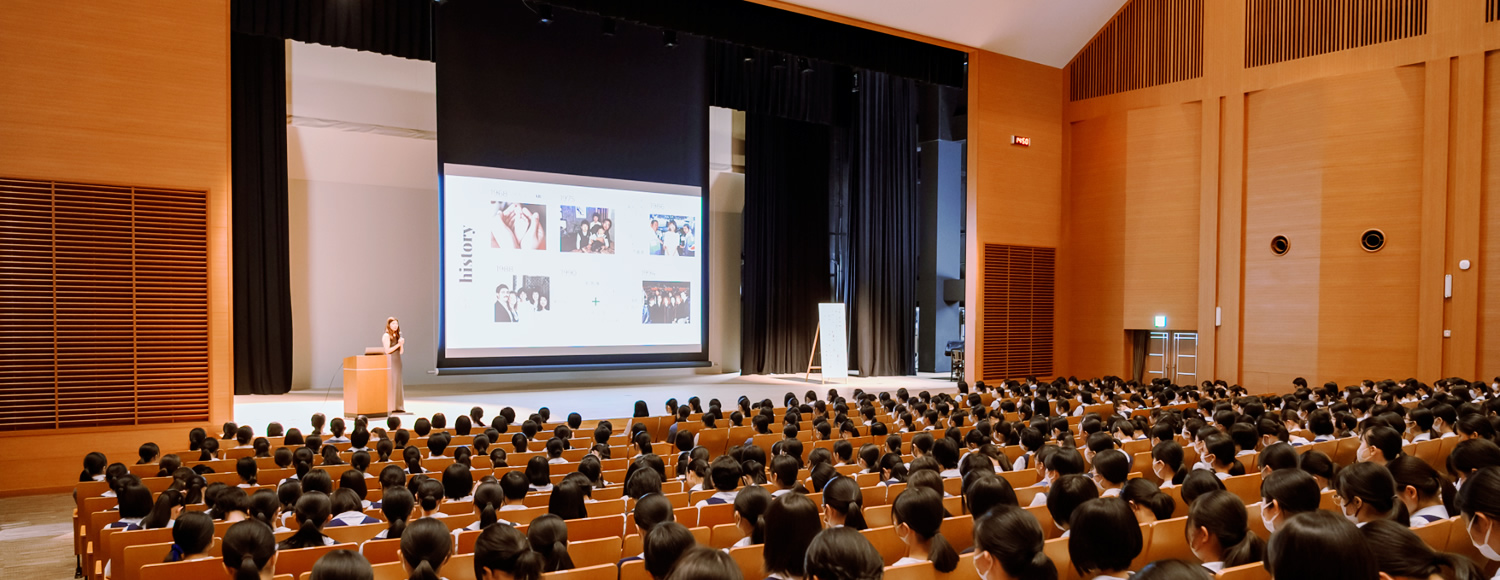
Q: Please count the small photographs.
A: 5